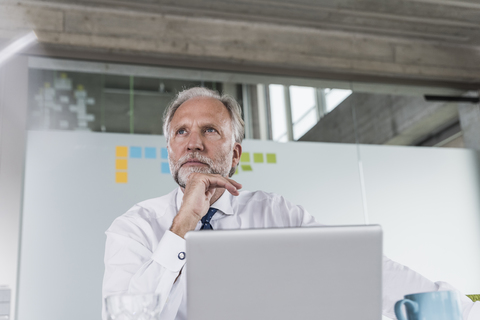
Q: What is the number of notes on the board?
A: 12